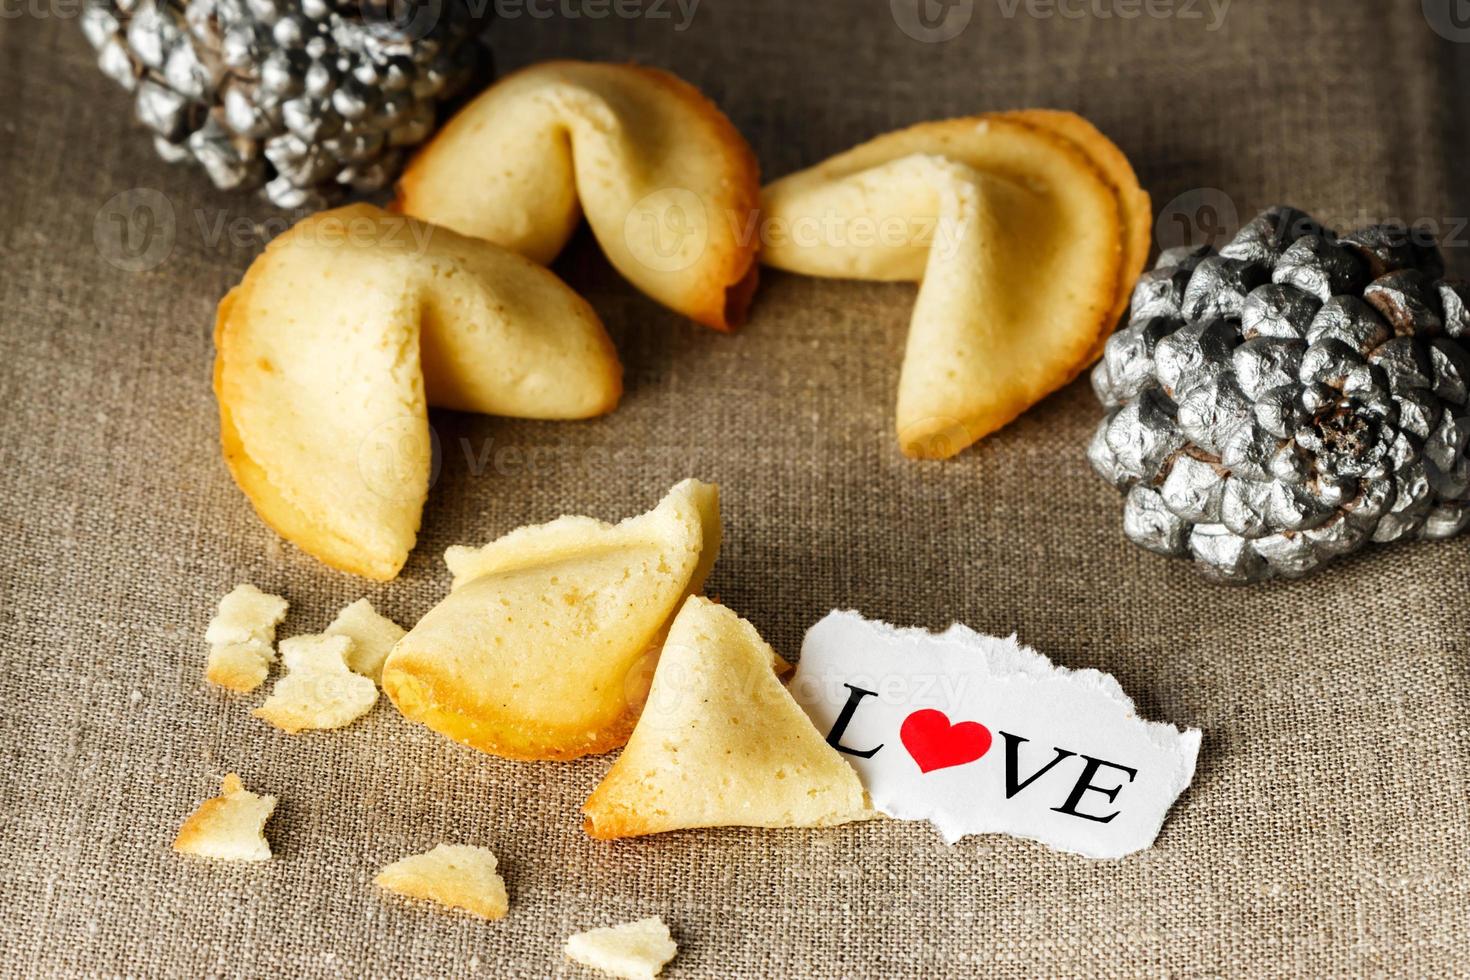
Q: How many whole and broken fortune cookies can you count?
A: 4